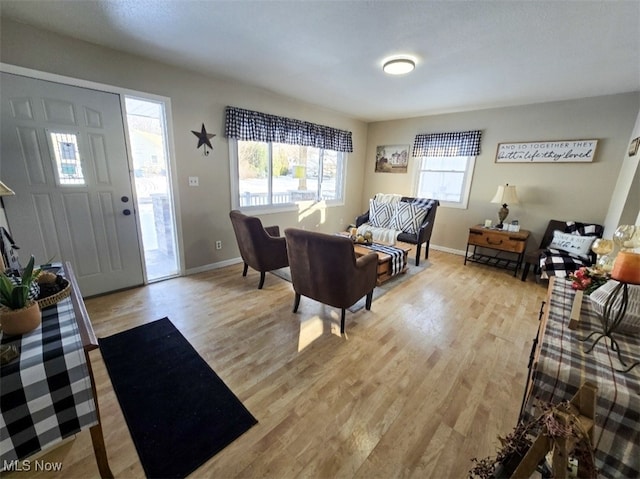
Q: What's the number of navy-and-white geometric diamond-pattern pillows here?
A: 2